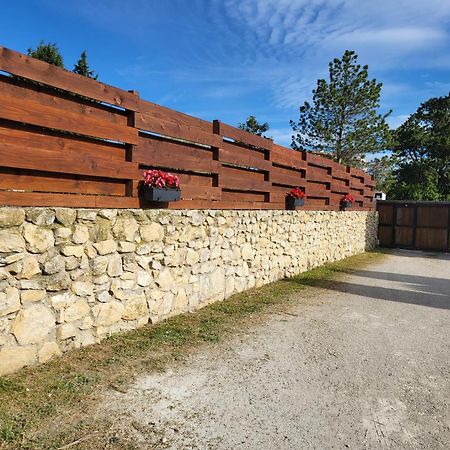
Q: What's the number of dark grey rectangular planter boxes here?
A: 3